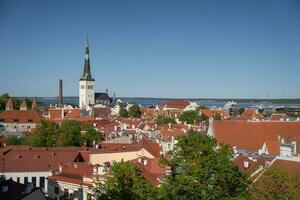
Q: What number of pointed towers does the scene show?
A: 4